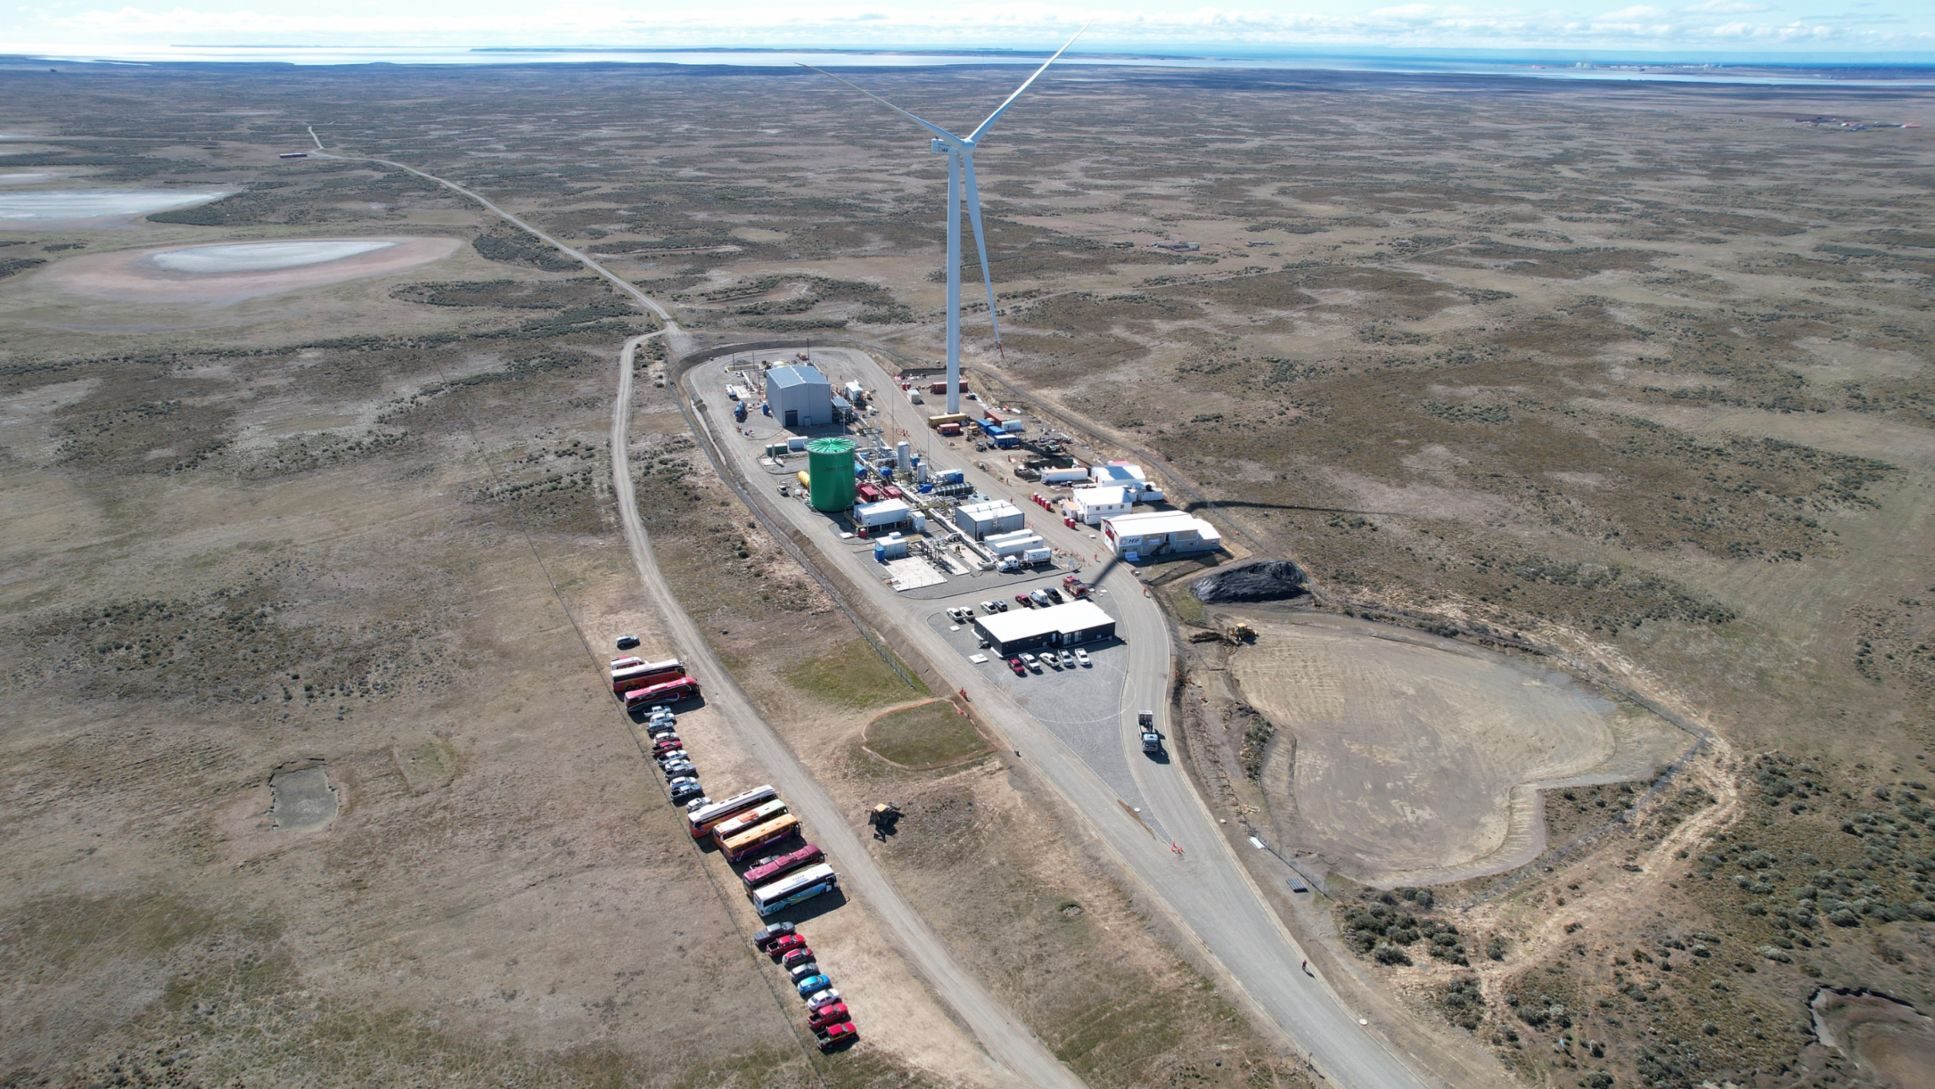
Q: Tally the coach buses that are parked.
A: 7